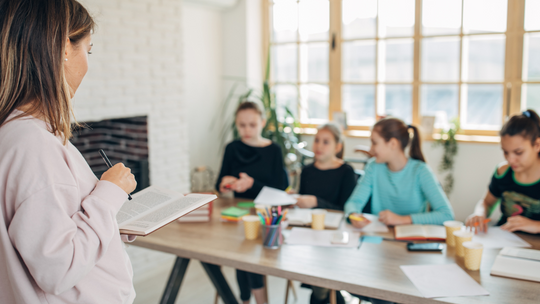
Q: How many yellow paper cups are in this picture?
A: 5